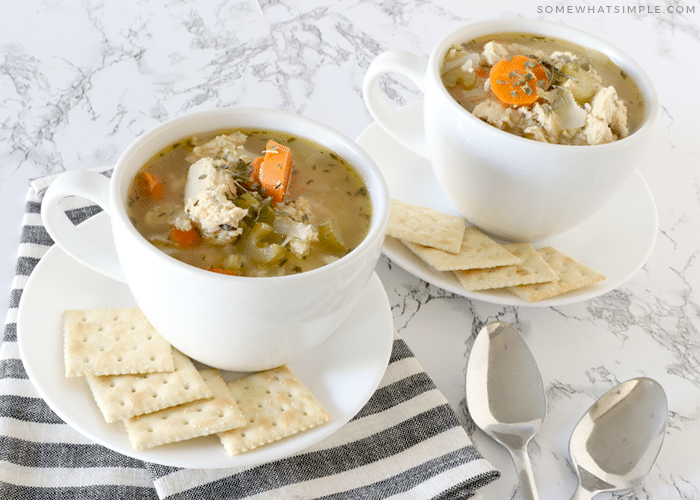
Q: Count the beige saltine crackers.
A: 8